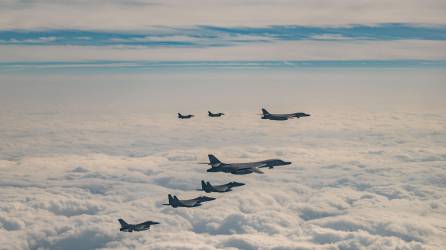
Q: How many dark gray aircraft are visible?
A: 7